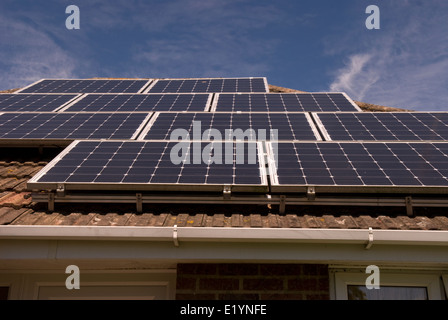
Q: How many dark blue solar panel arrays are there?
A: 10